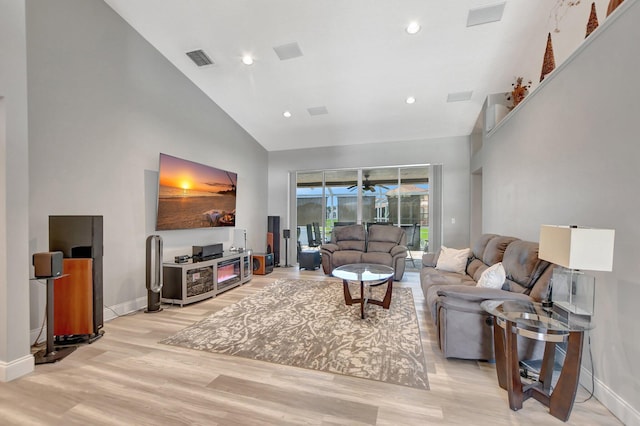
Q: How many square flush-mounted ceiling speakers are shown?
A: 4